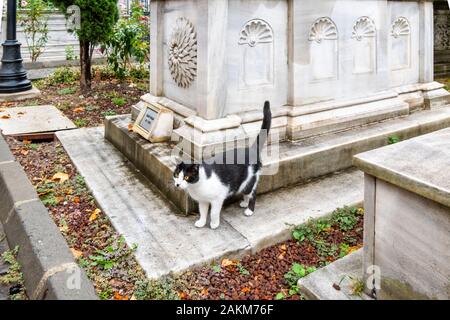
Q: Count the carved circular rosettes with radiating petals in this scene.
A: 1